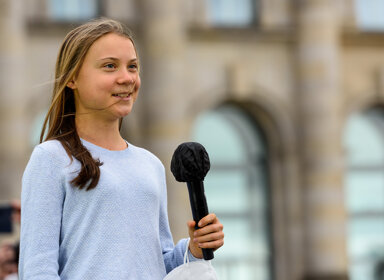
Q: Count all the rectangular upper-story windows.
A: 3